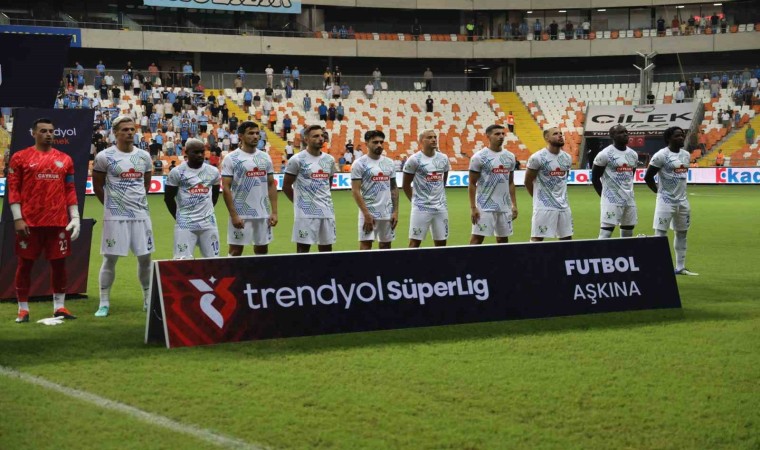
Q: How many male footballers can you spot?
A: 11